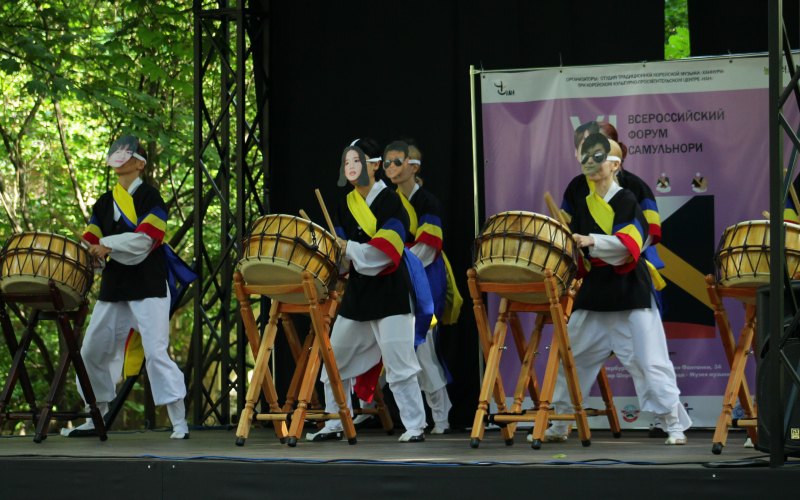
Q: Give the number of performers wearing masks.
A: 5